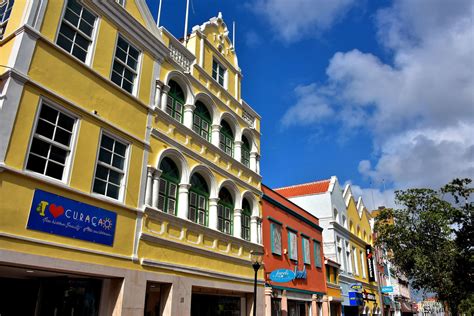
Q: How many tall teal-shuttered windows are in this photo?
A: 4